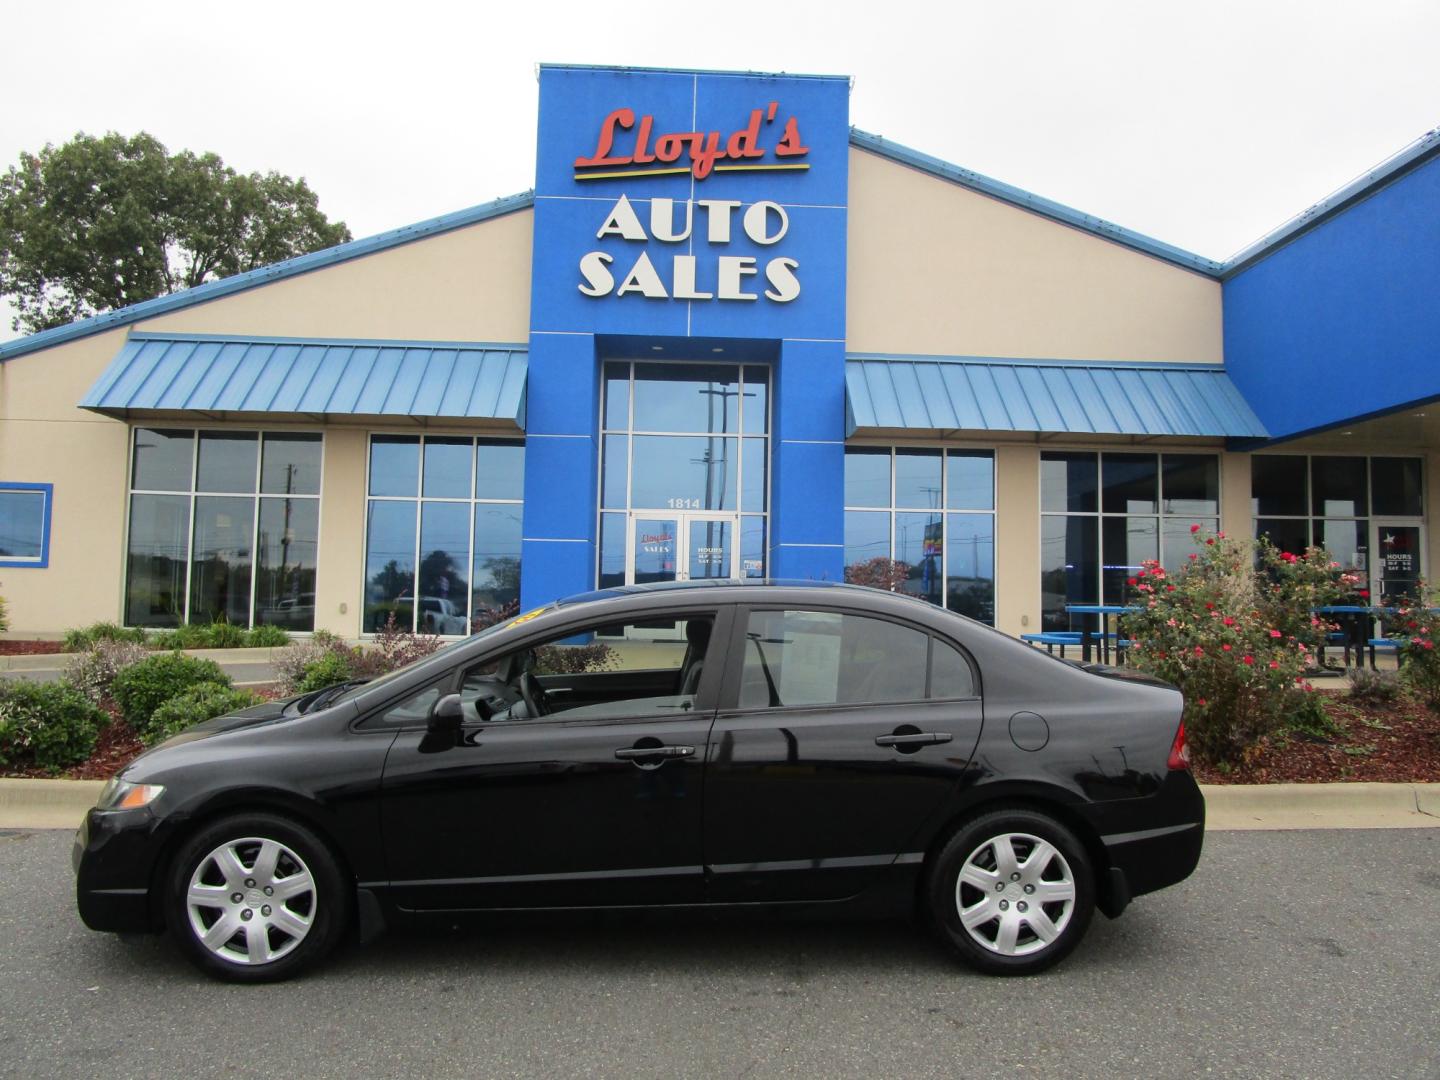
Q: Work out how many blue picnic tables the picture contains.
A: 2